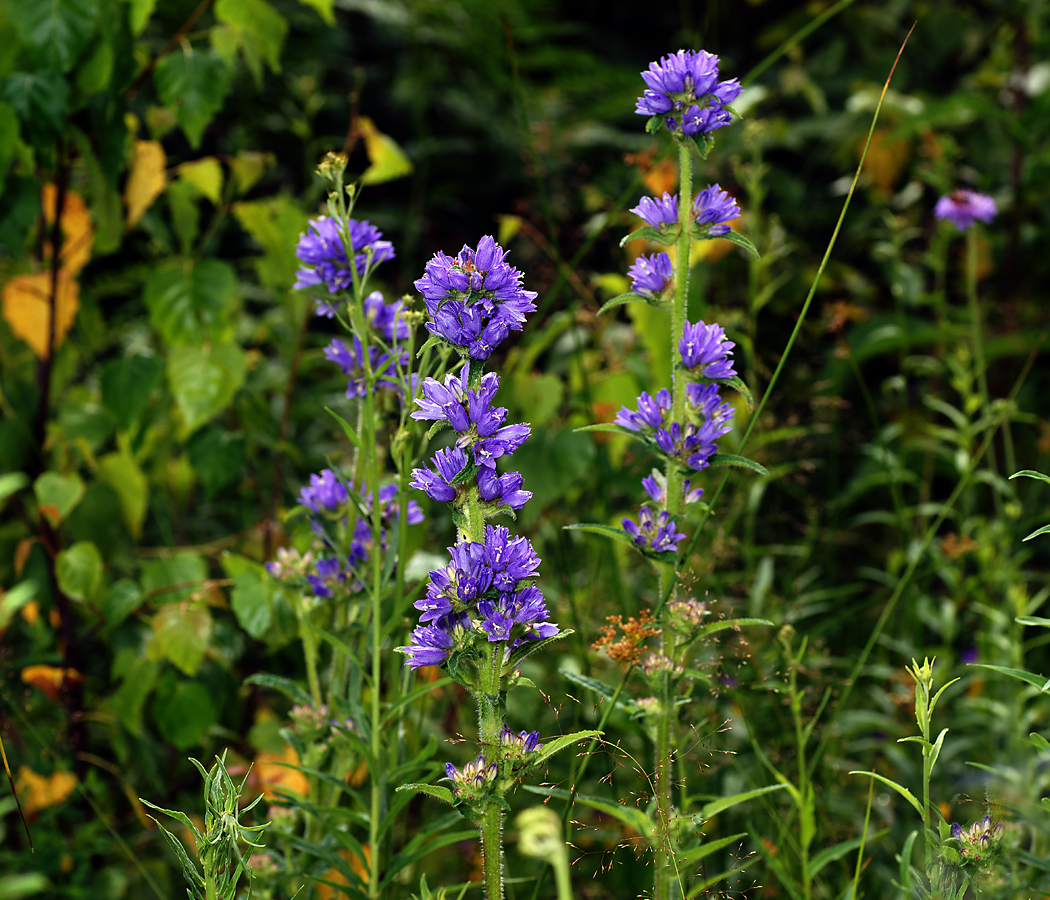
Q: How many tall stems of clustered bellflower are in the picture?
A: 3